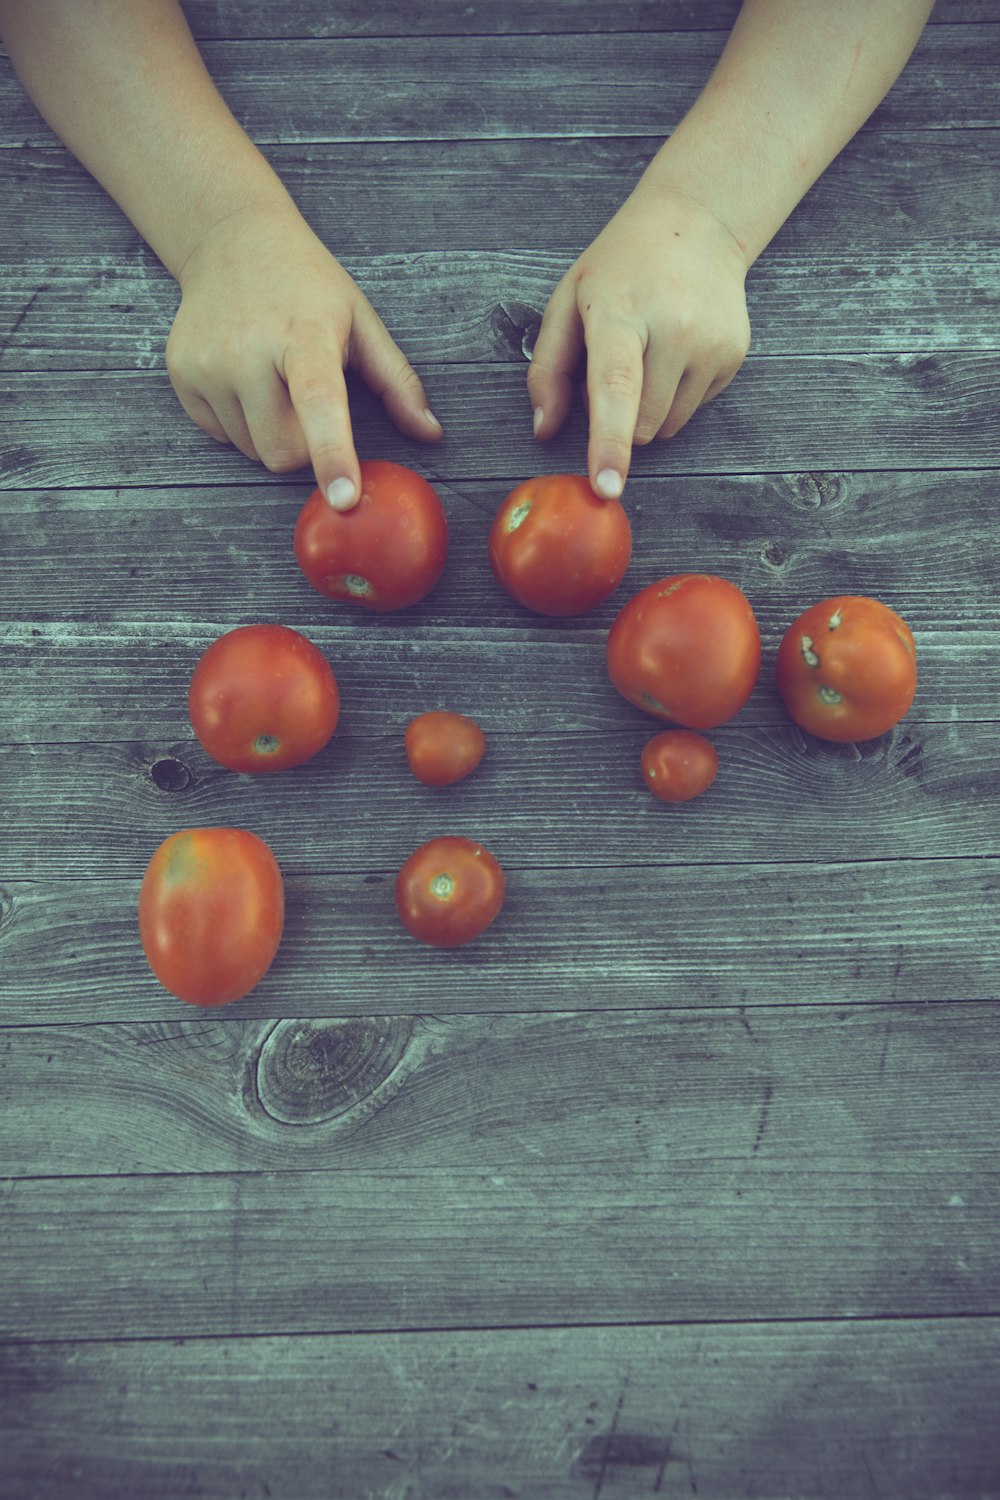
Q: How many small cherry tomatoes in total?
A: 2